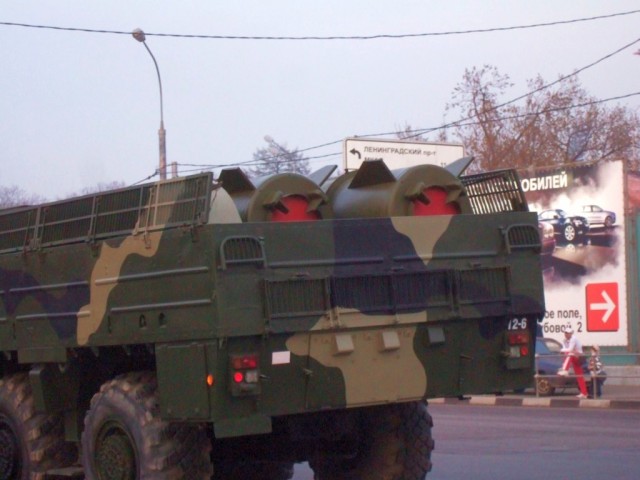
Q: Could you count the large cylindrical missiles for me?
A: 2